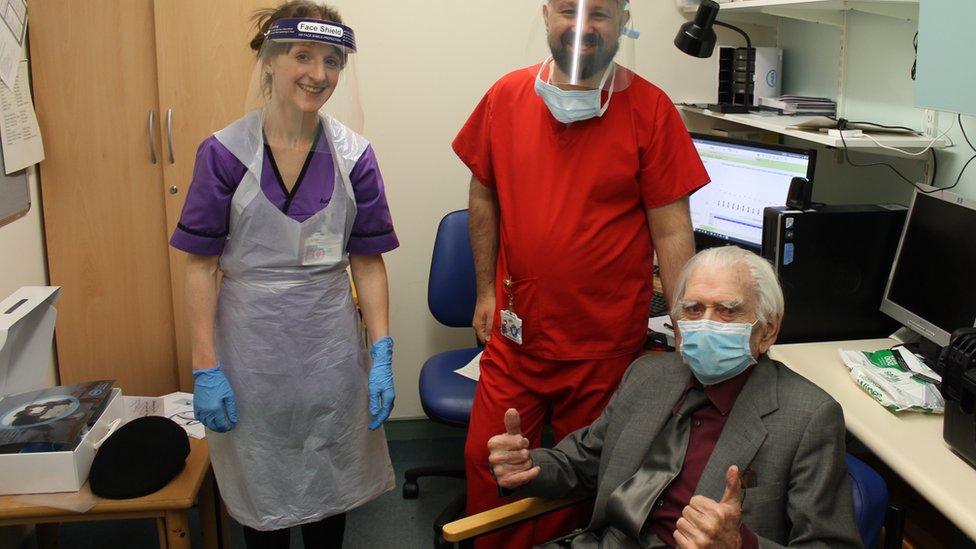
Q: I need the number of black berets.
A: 1